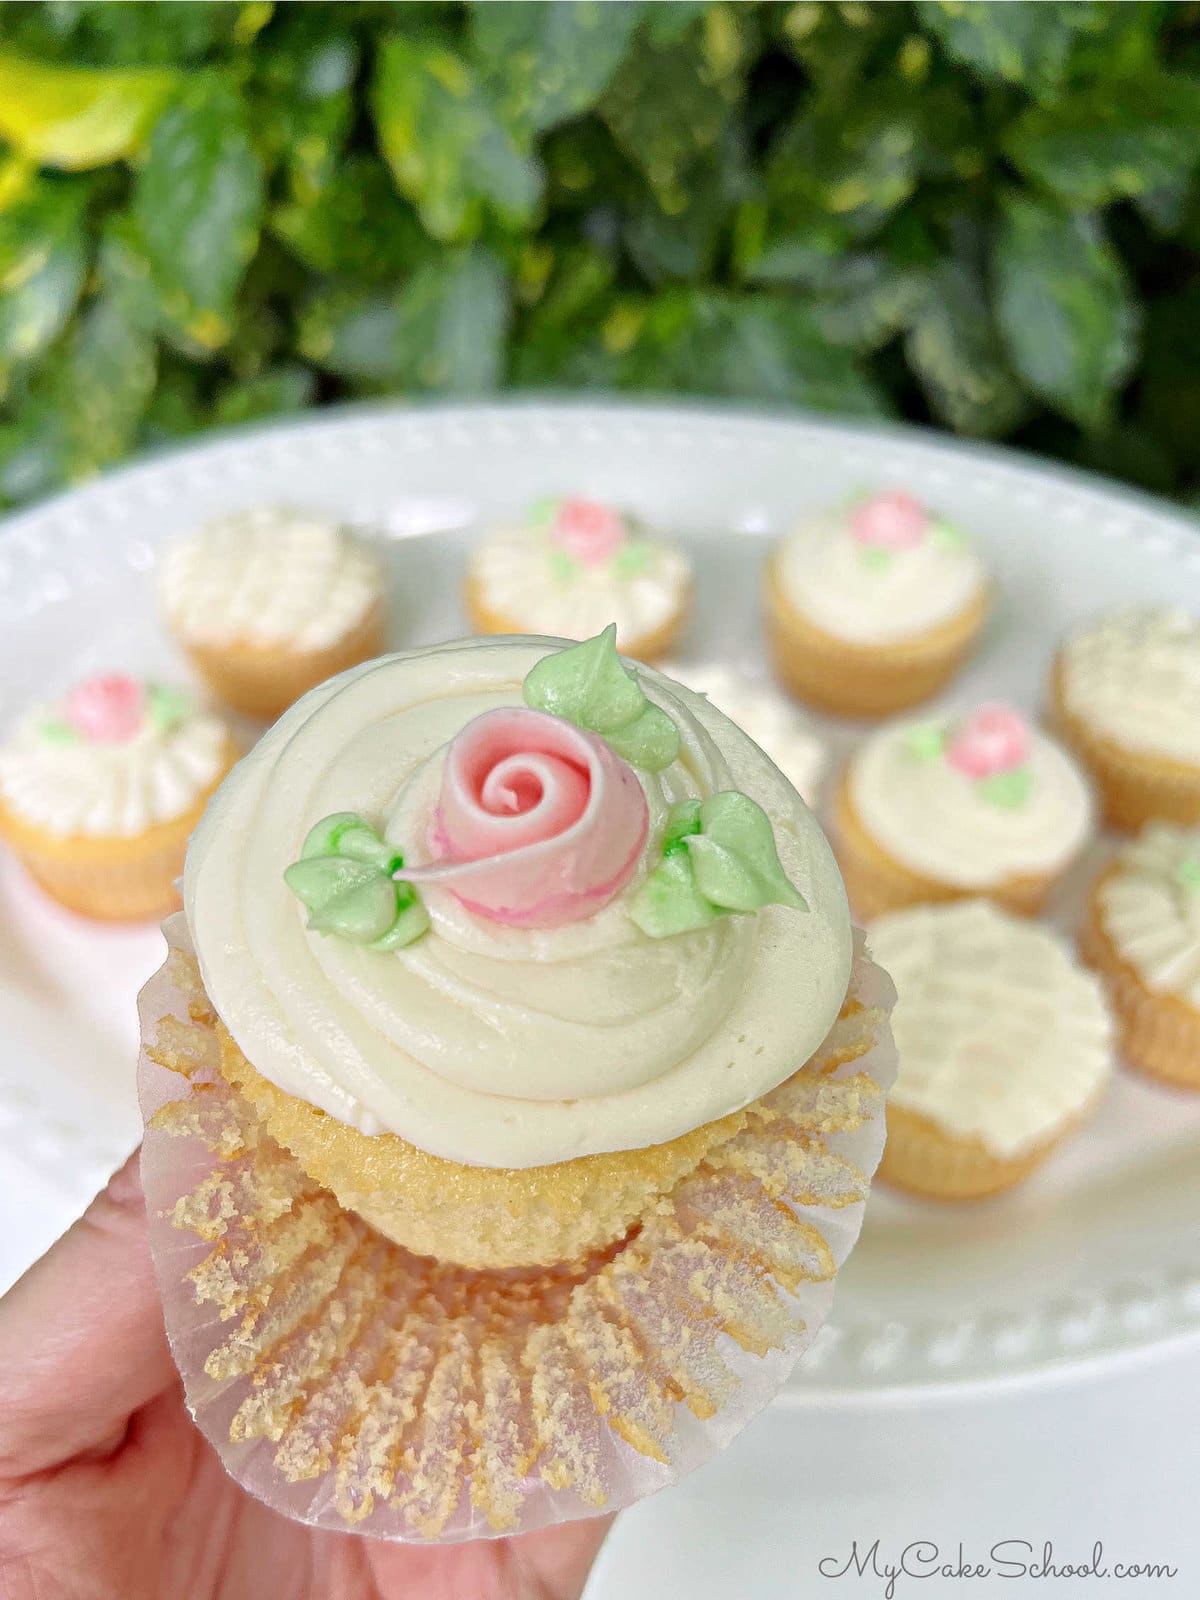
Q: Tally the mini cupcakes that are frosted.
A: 10